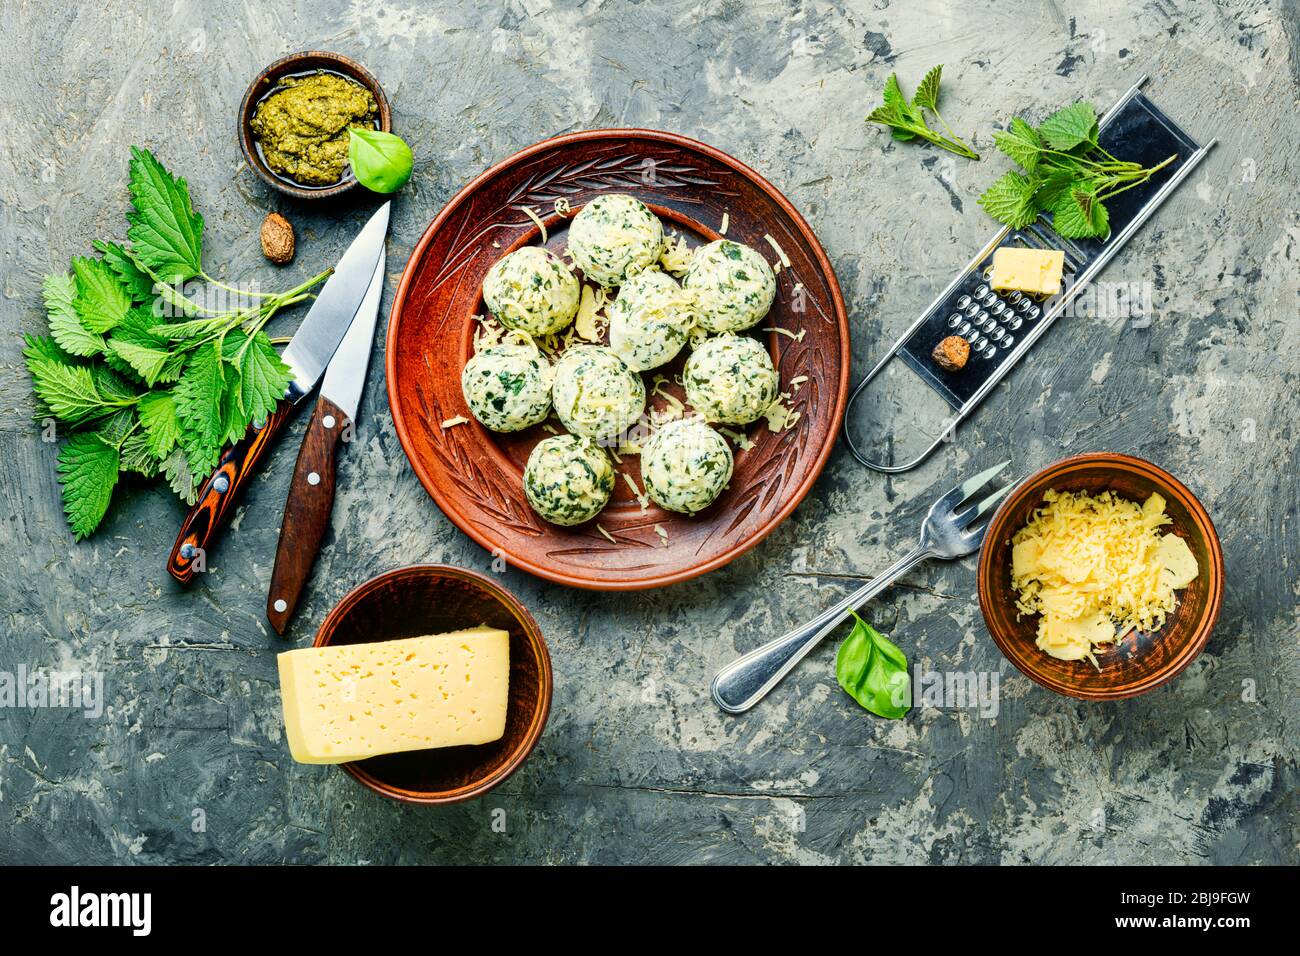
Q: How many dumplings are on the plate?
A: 9